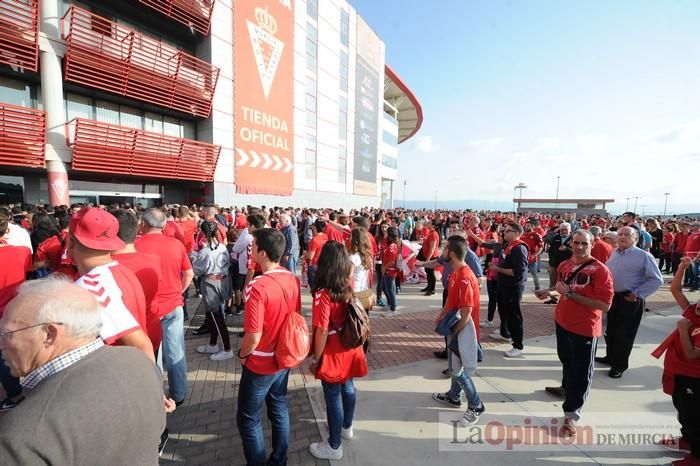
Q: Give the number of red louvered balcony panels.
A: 5